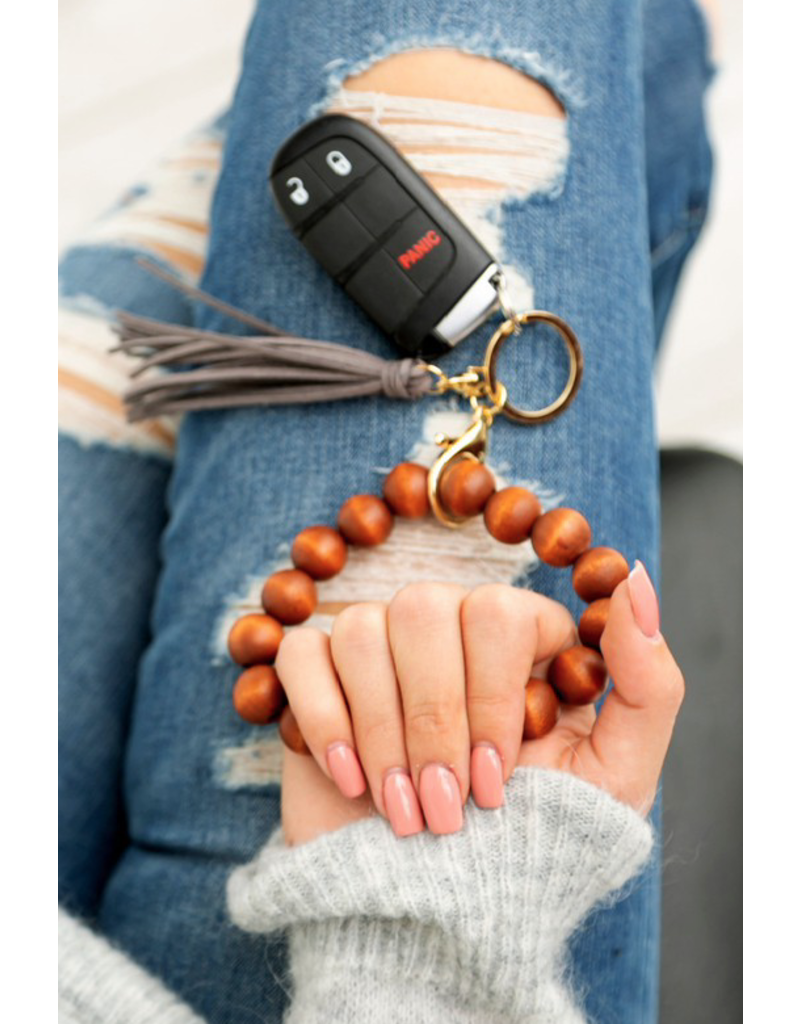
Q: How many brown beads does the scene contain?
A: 14